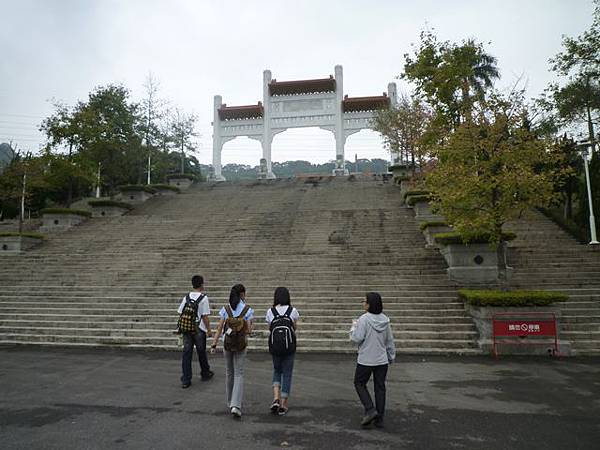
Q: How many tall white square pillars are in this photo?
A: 4